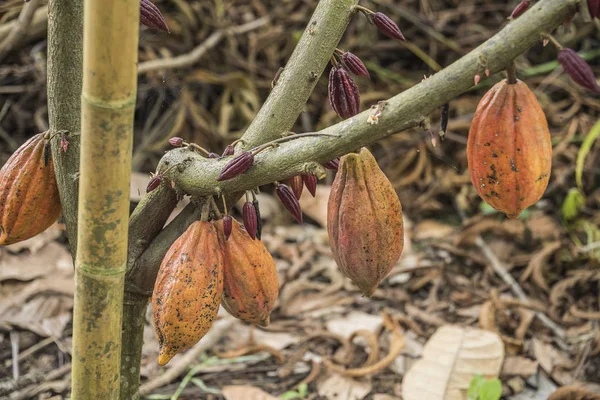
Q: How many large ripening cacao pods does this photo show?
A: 5